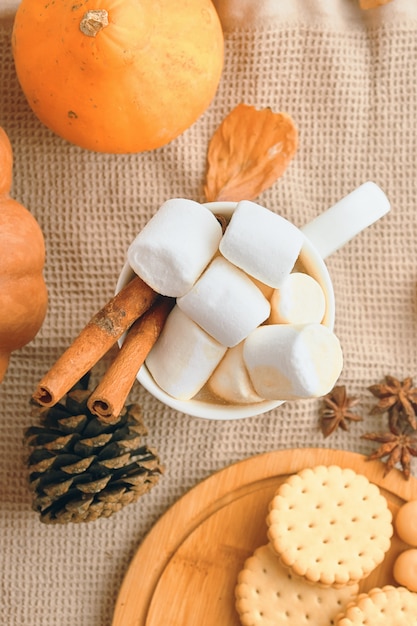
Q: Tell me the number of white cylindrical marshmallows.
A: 7